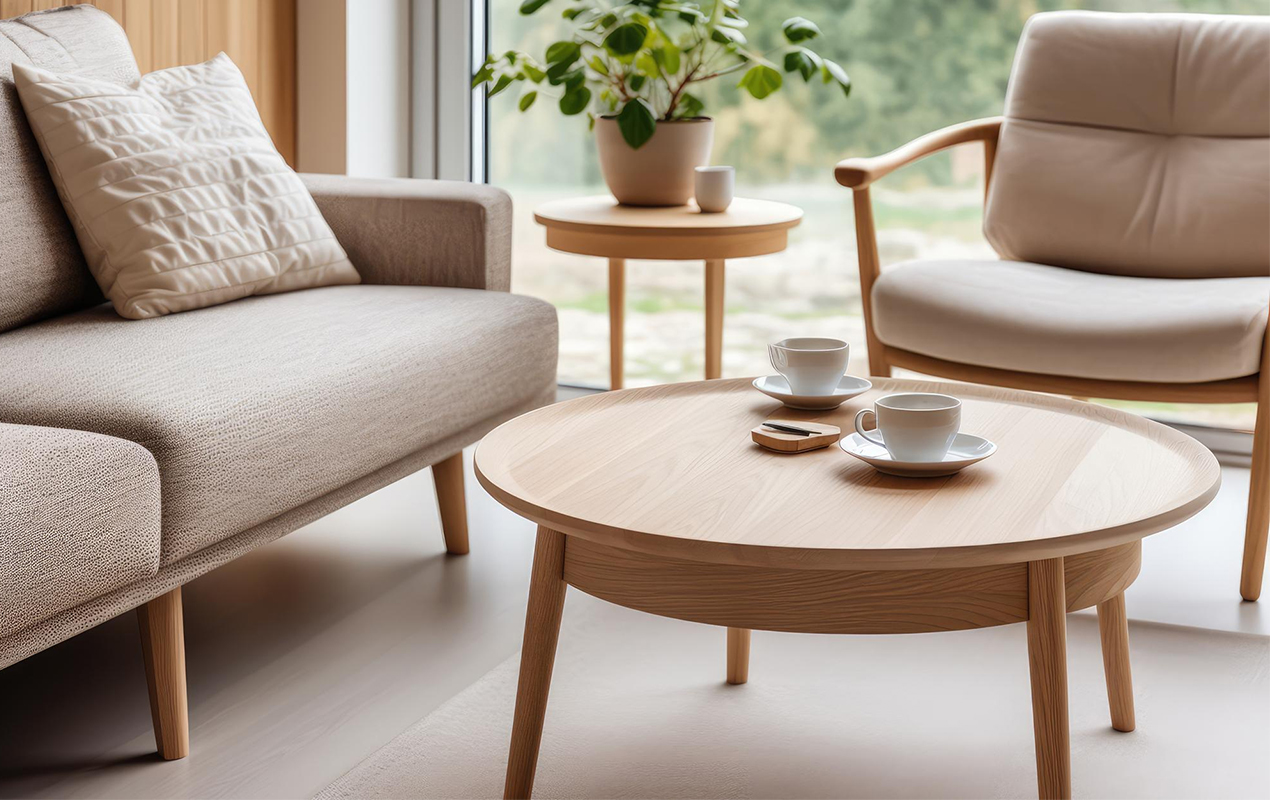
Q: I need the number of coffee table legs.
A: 4